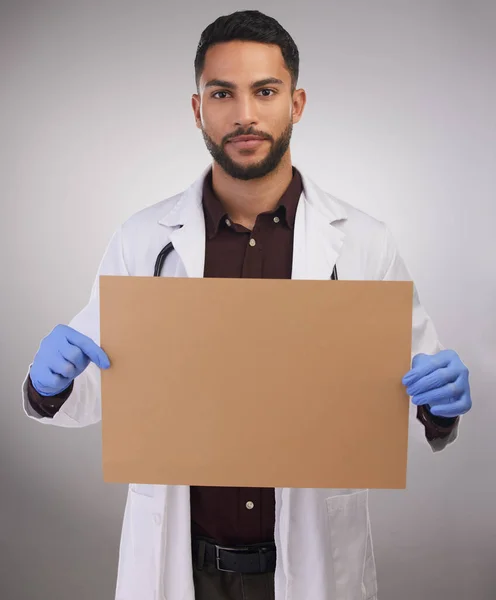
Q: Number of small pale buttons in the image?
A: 4